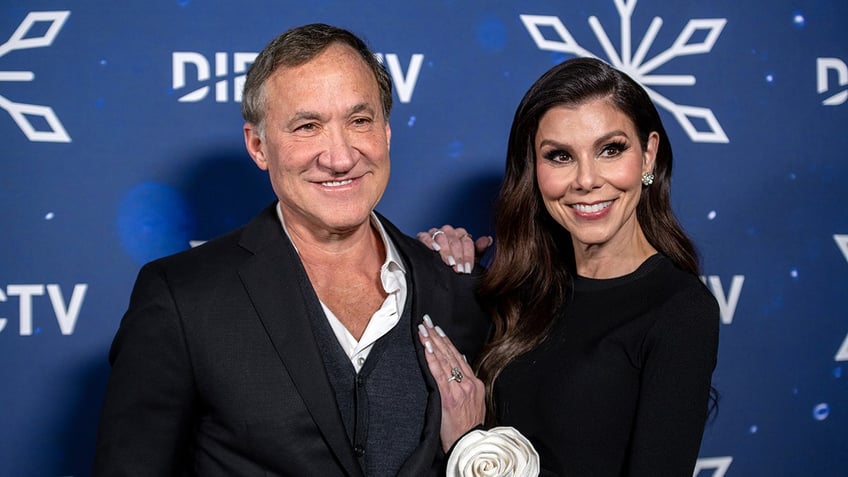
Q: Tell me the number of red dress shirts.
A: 0